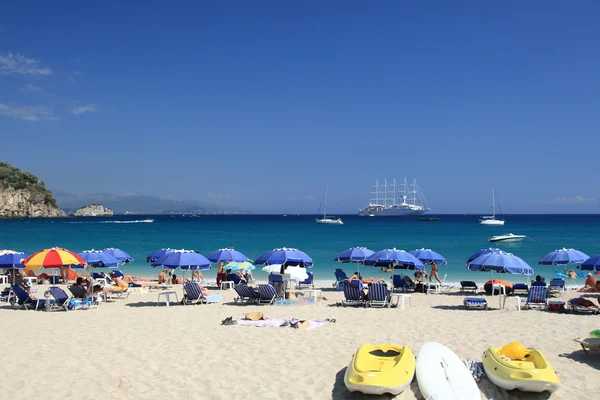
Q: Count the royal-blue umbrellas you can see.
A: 14